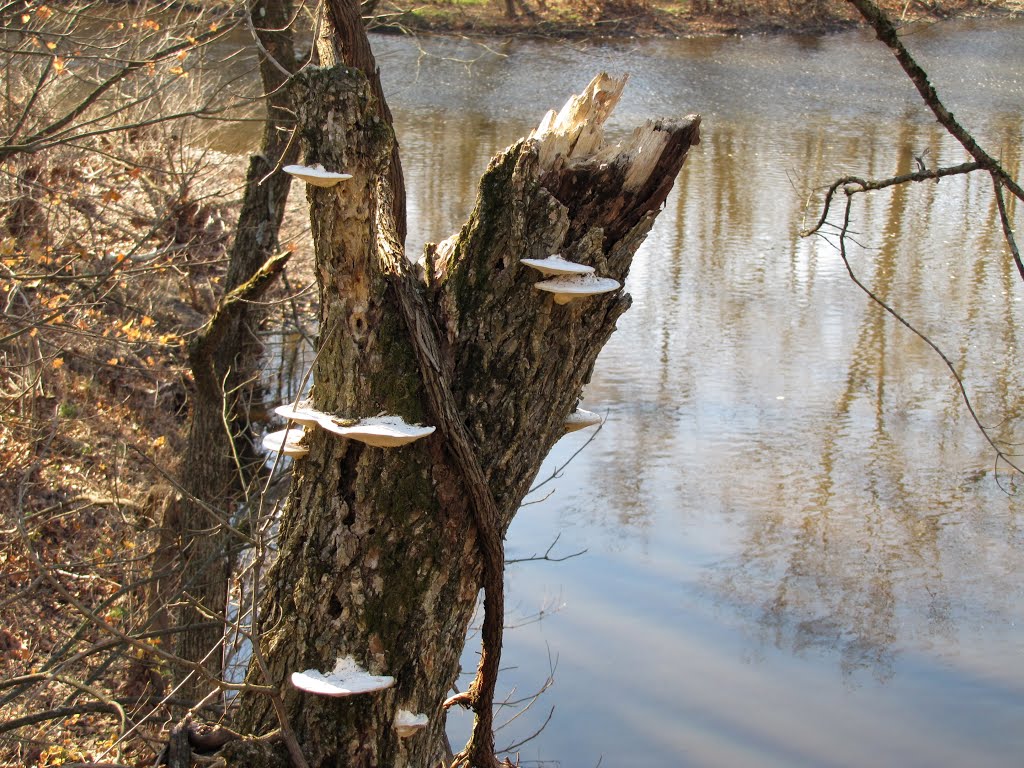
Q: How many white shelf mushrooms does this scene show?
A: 8